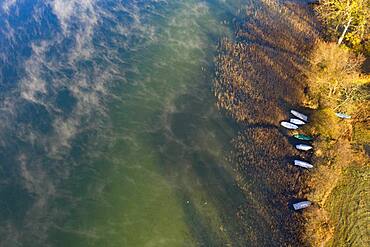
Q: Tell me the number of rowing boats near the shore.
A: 8